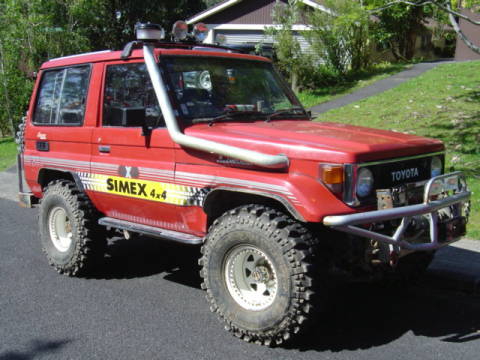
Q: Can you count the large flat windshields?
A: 1